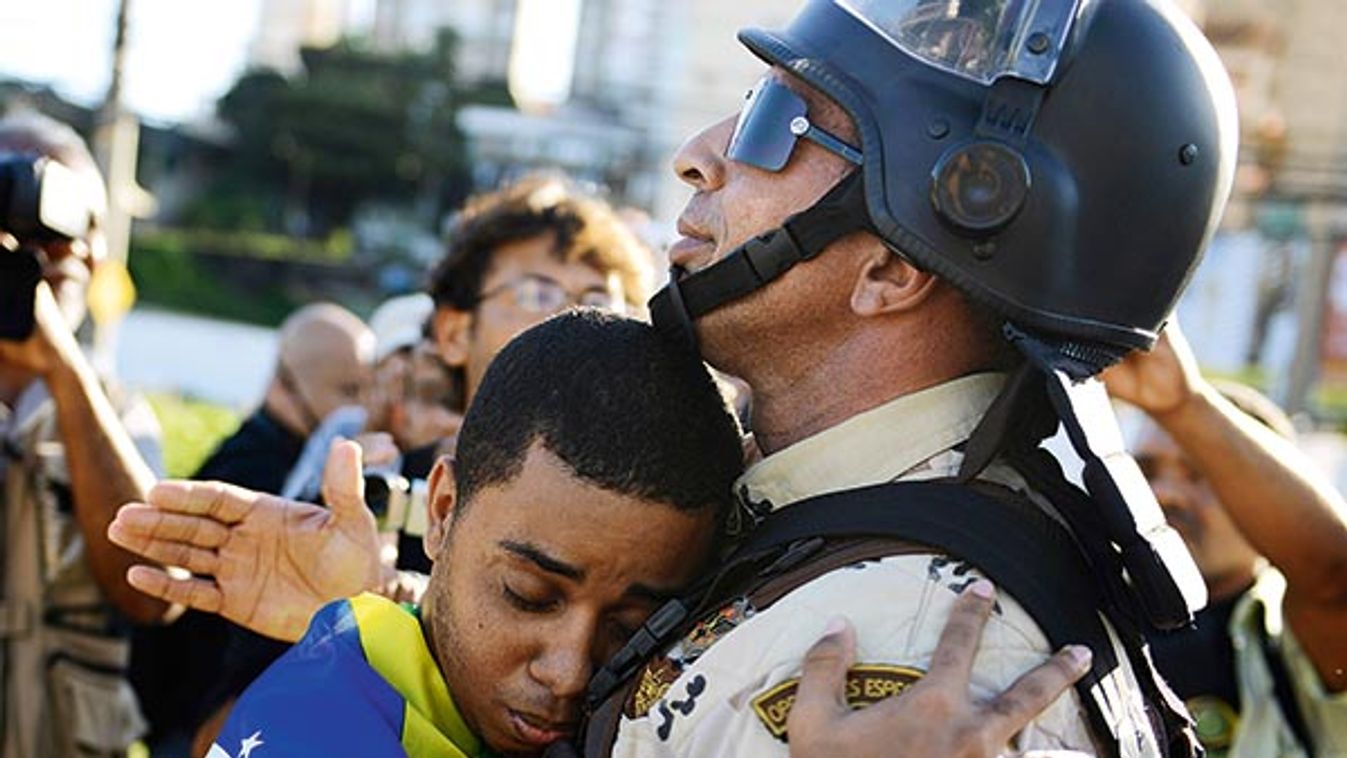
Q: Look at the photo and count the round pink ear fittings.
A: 0